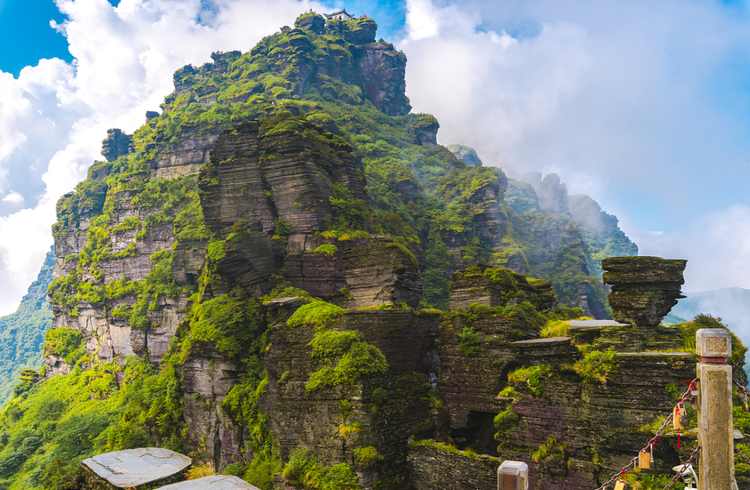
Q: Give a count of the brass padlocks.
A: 3